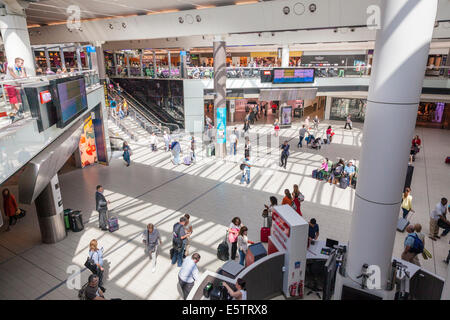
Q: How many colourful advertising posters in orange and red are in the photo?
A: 1